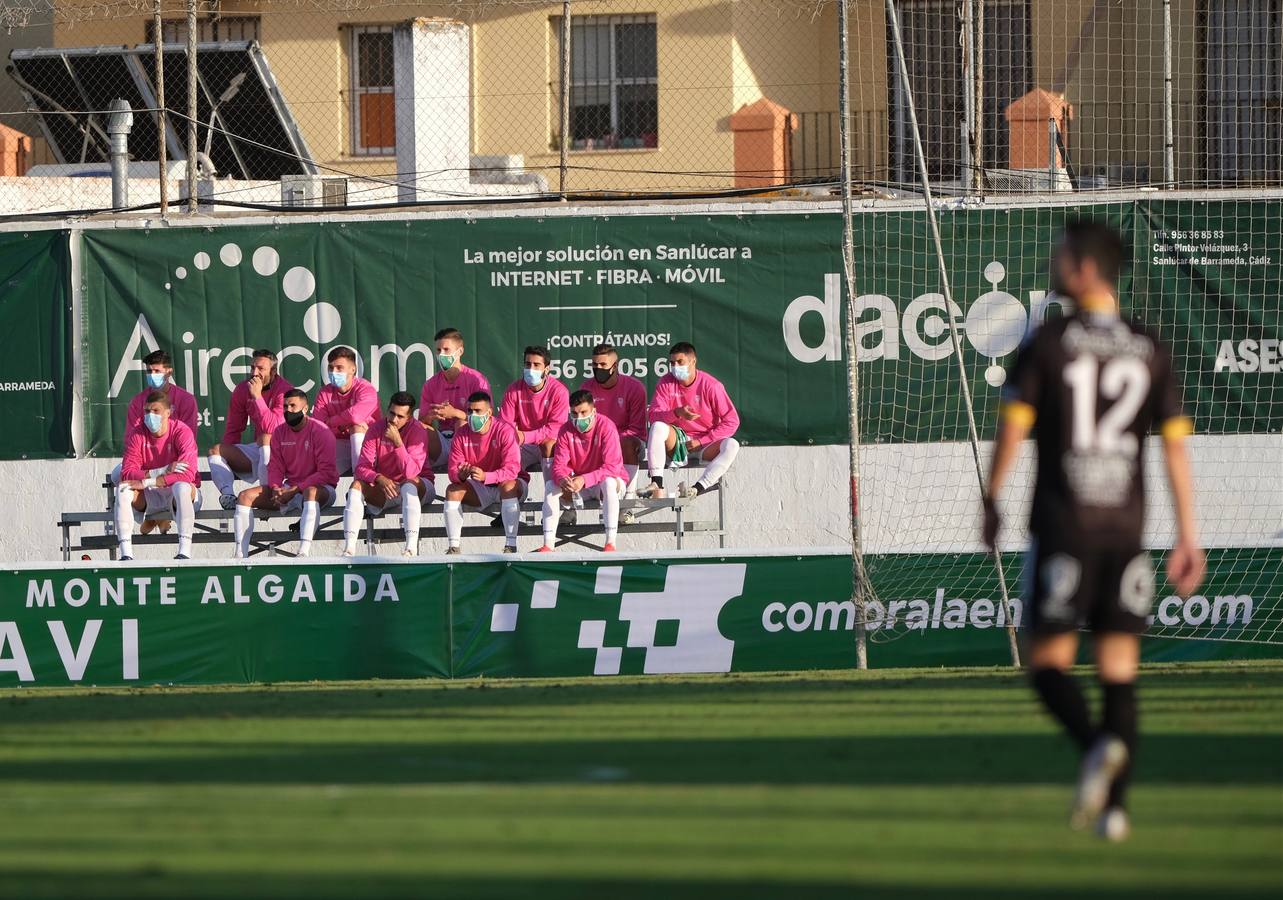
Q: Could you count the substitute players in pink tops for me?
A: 12